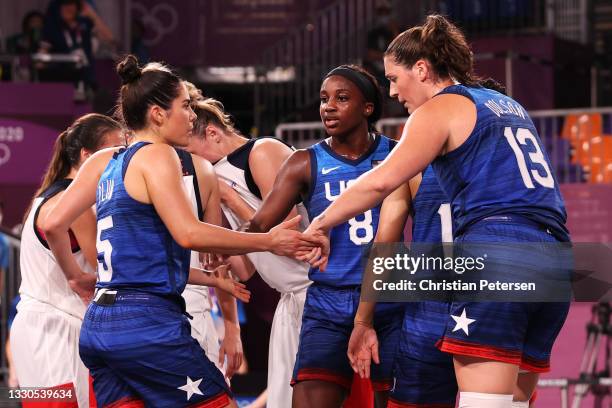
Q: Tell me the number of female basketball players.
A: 7